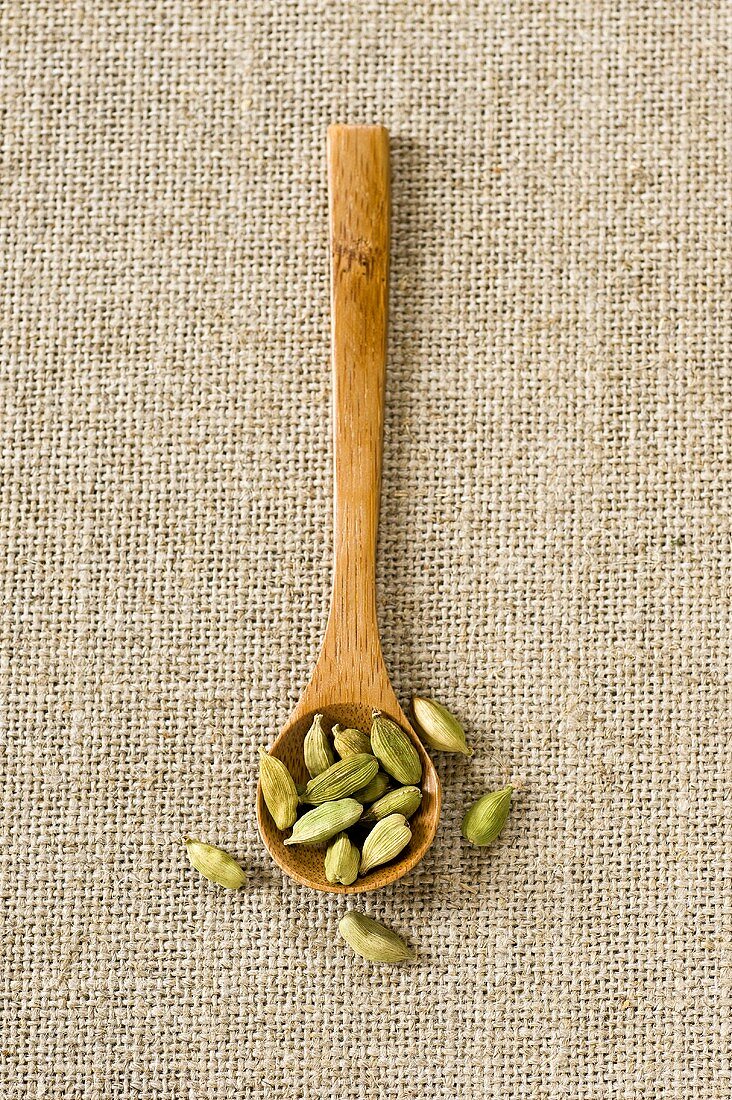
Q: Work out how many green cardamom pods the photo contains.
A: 14